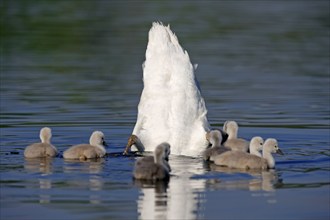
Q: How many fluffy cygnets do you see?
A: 7